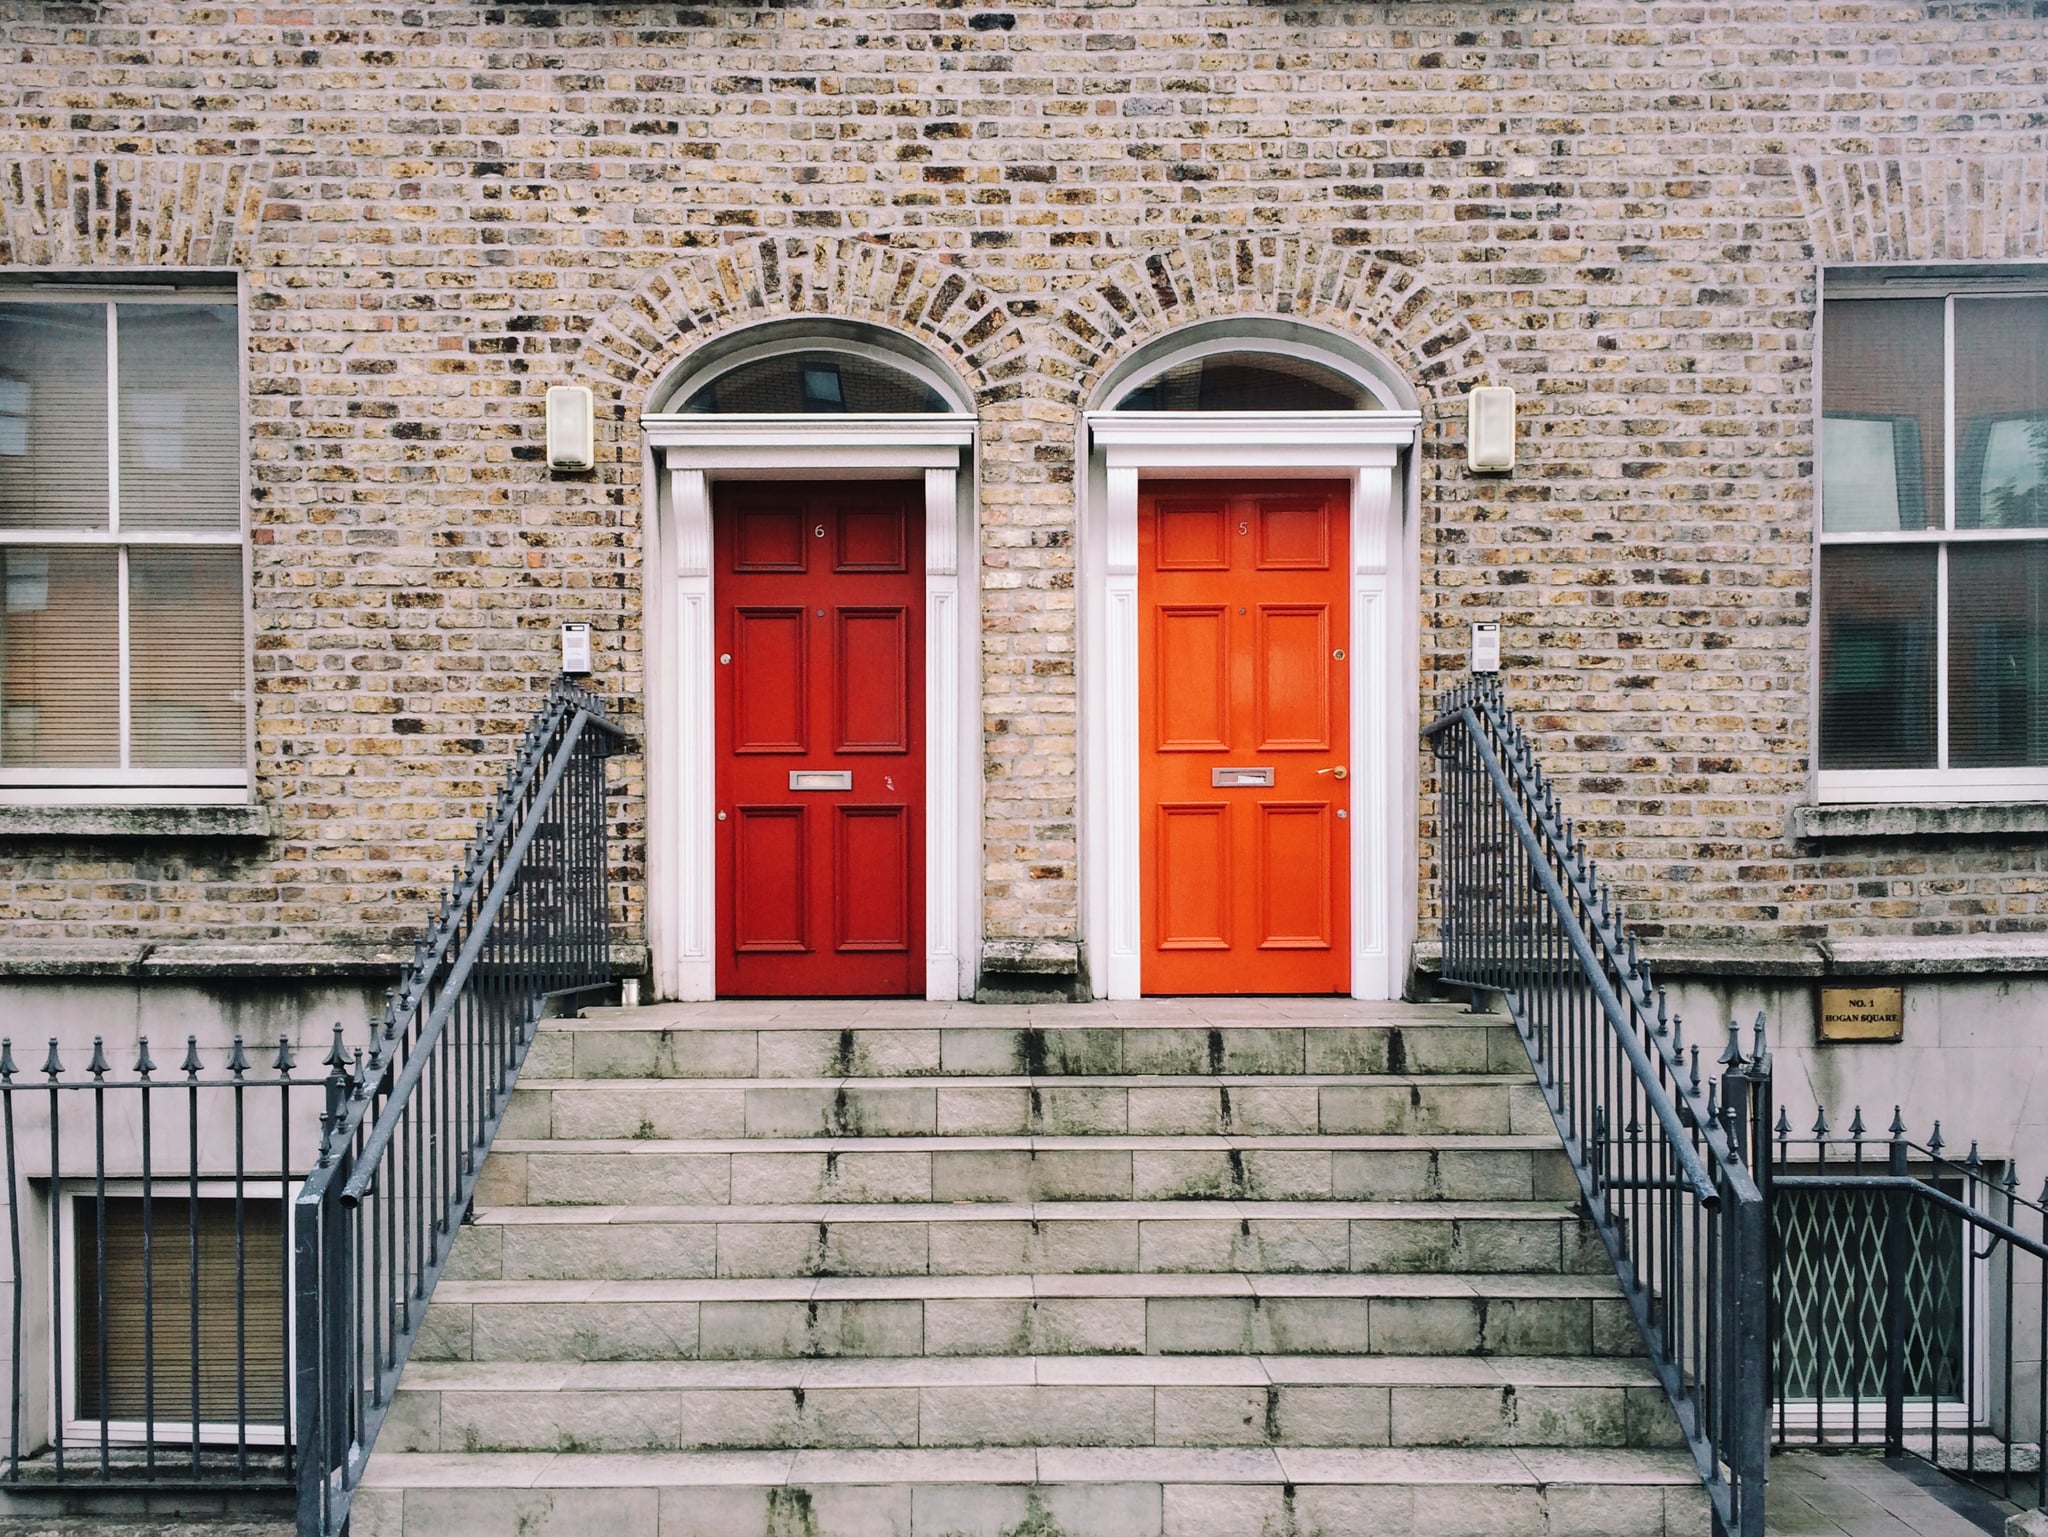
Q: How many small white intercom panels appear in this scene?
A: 2